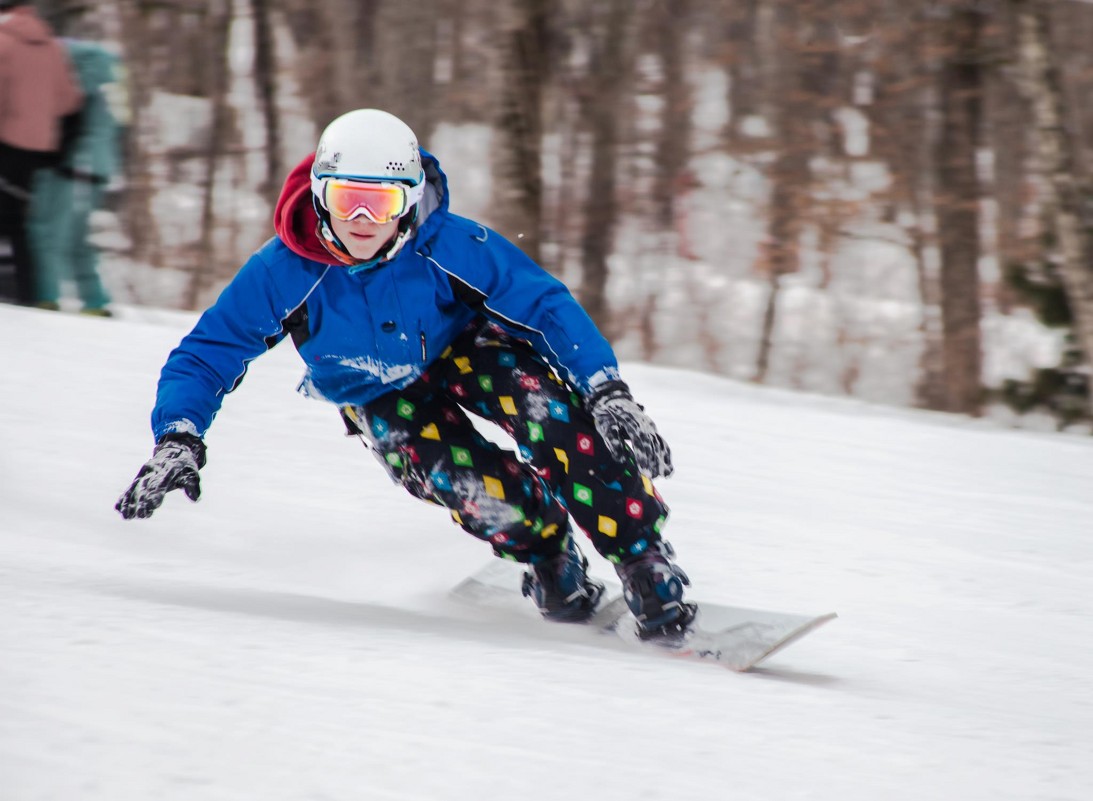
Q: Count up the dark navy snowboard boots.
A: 2